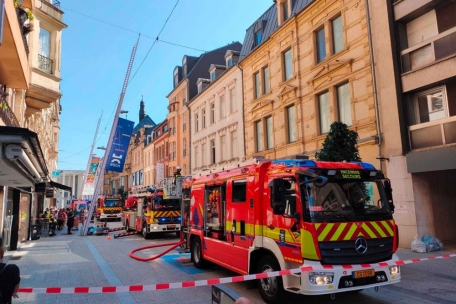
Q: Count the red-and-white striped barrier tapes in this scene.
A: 1